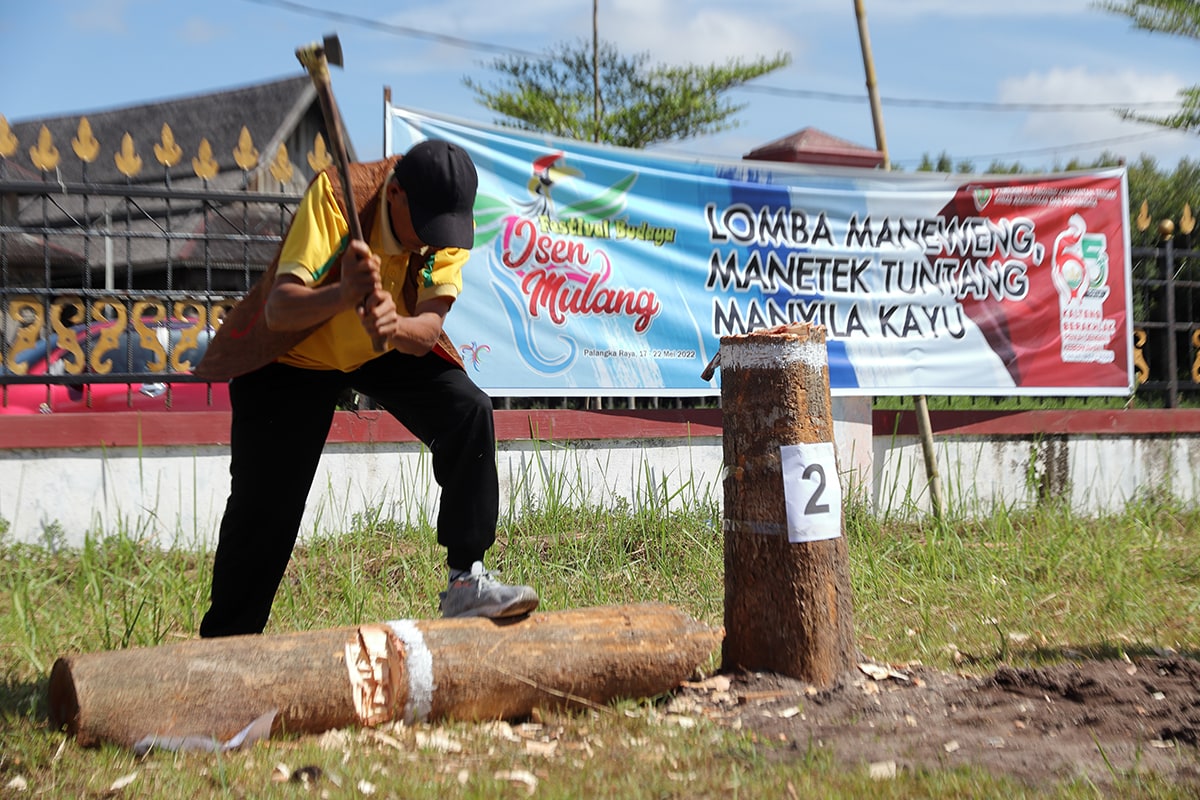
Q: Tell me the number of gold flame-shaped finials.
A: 11